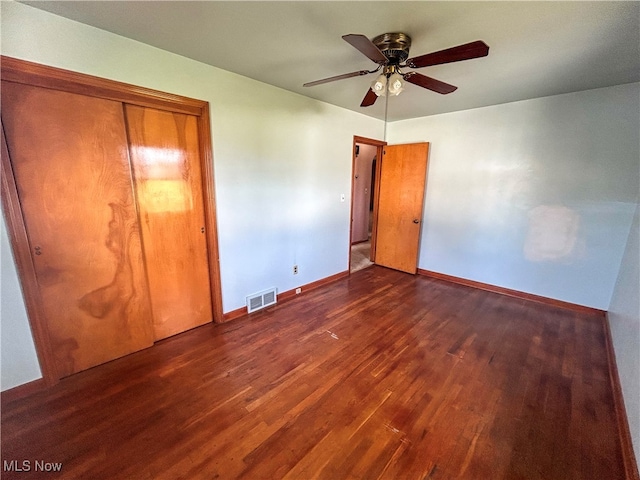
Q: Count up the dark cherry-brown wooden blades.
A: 5